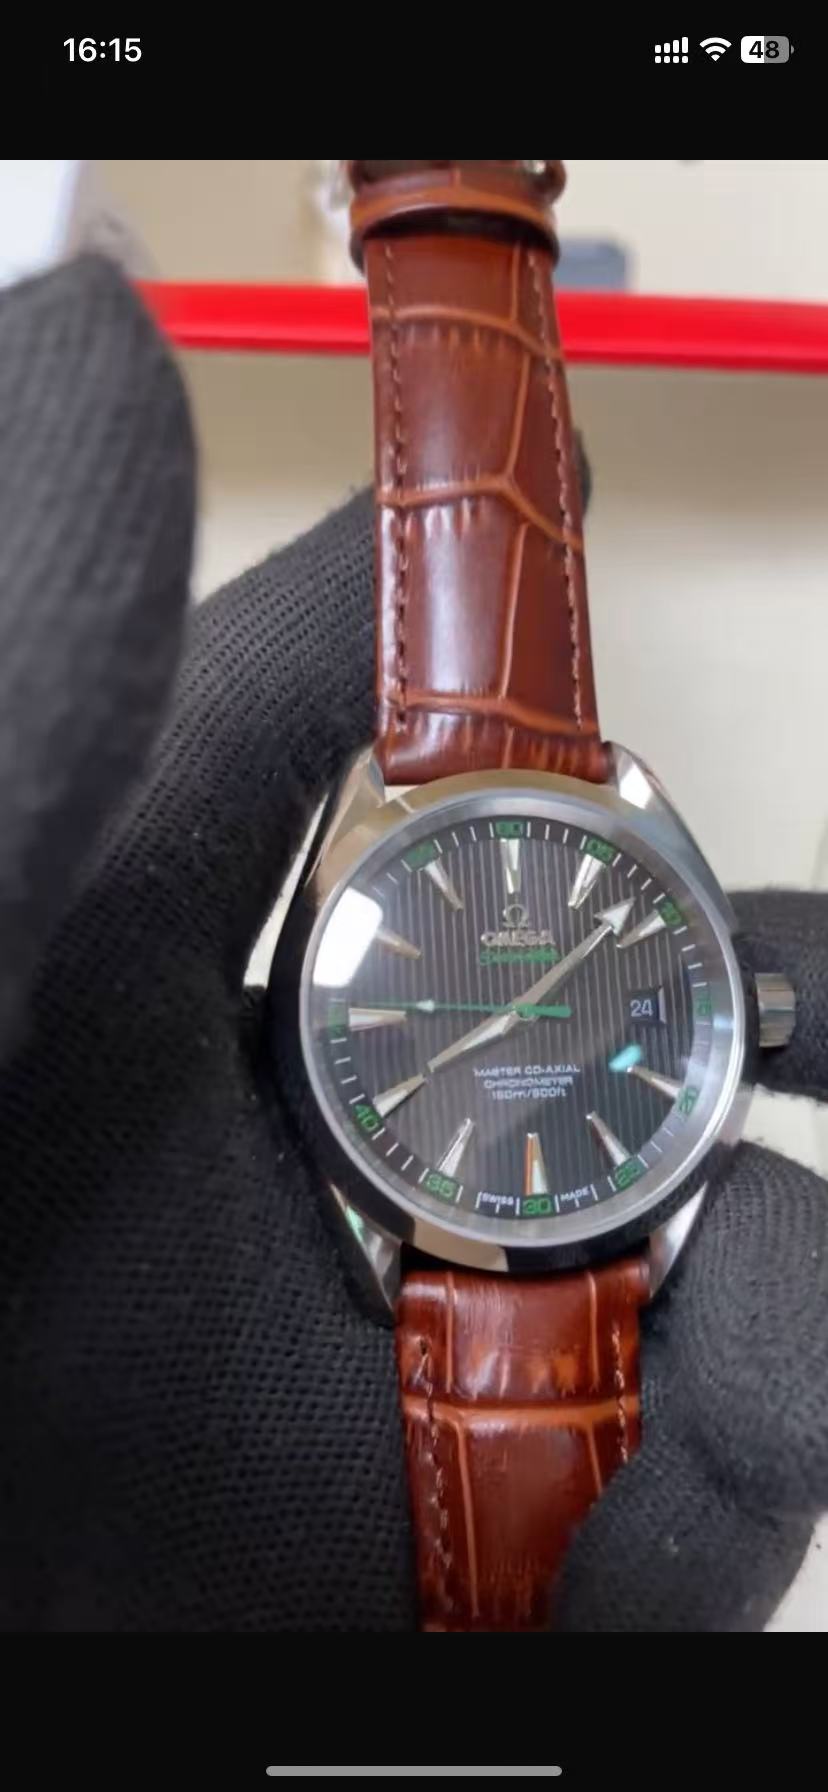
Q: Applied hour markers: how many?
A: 11